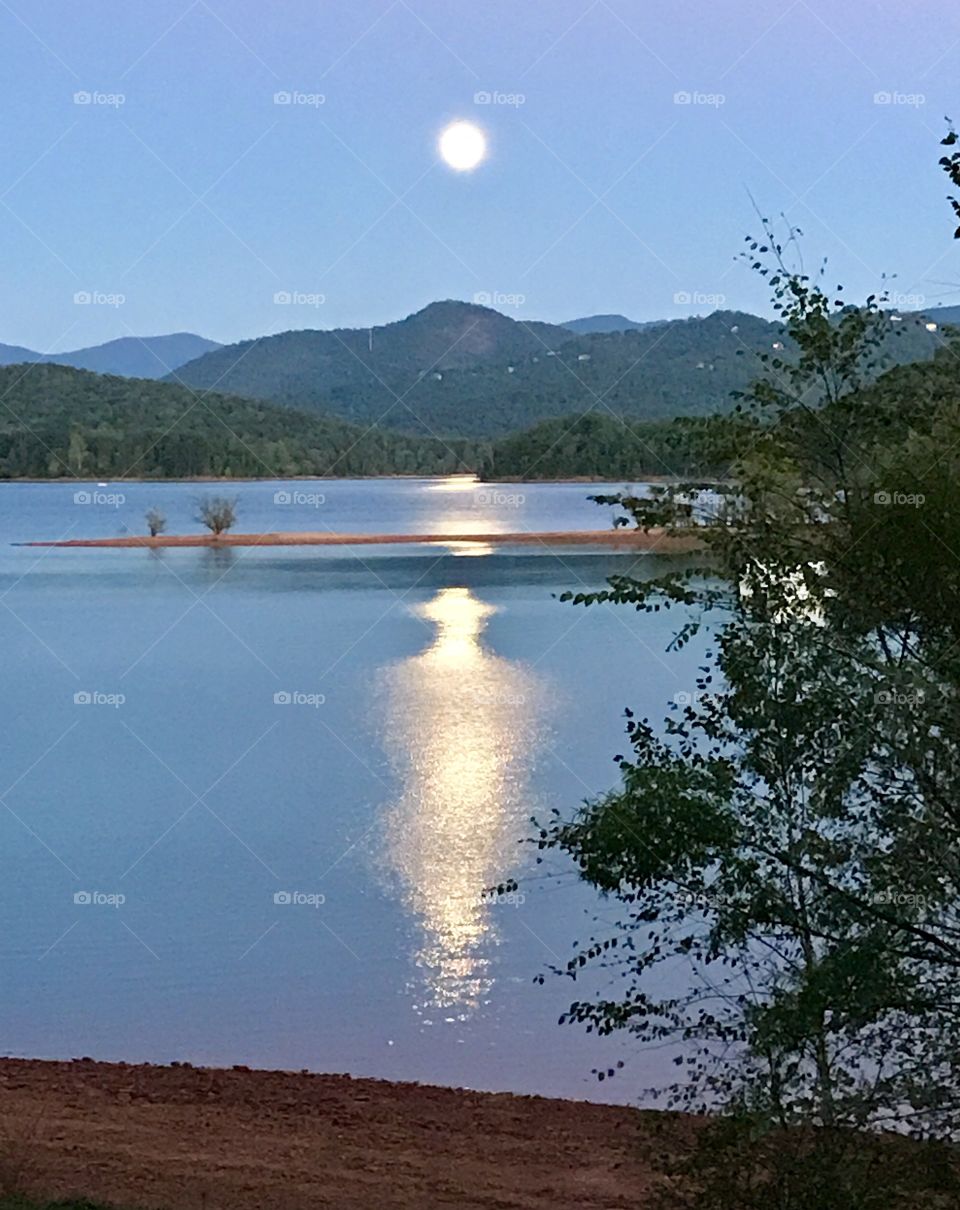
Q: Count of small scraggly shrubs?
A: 2